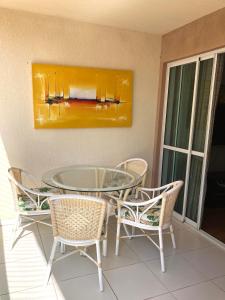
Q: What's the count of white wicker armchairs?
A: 4